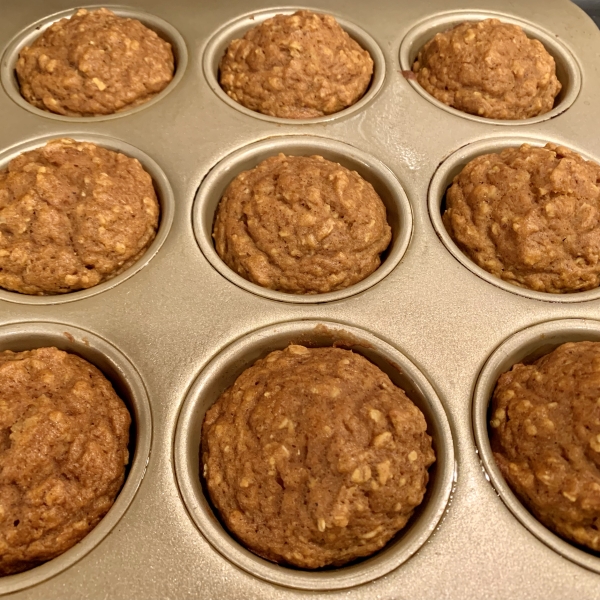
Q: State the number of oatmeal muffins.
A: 9